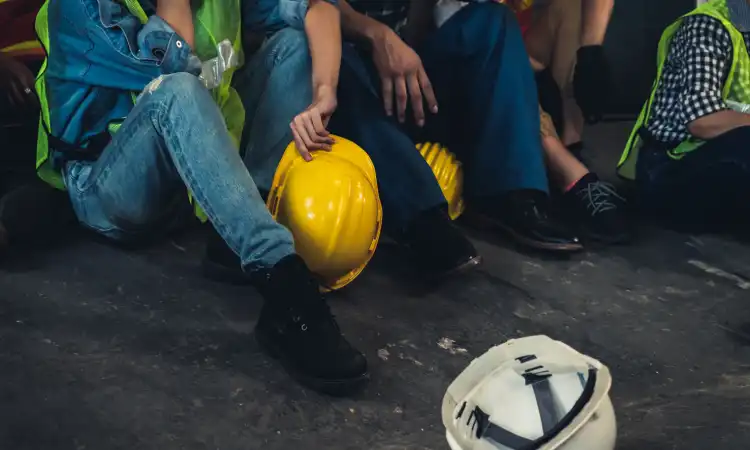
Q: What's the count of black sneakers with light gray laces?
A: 1